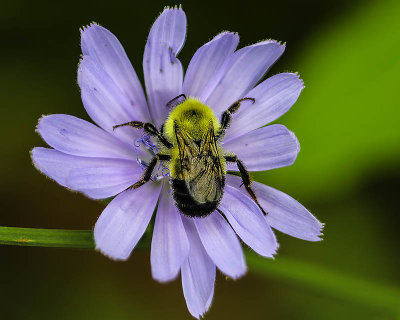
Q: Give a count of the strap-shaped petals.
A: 15